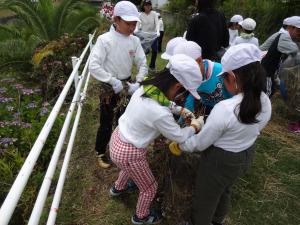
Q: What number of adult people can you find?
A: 2